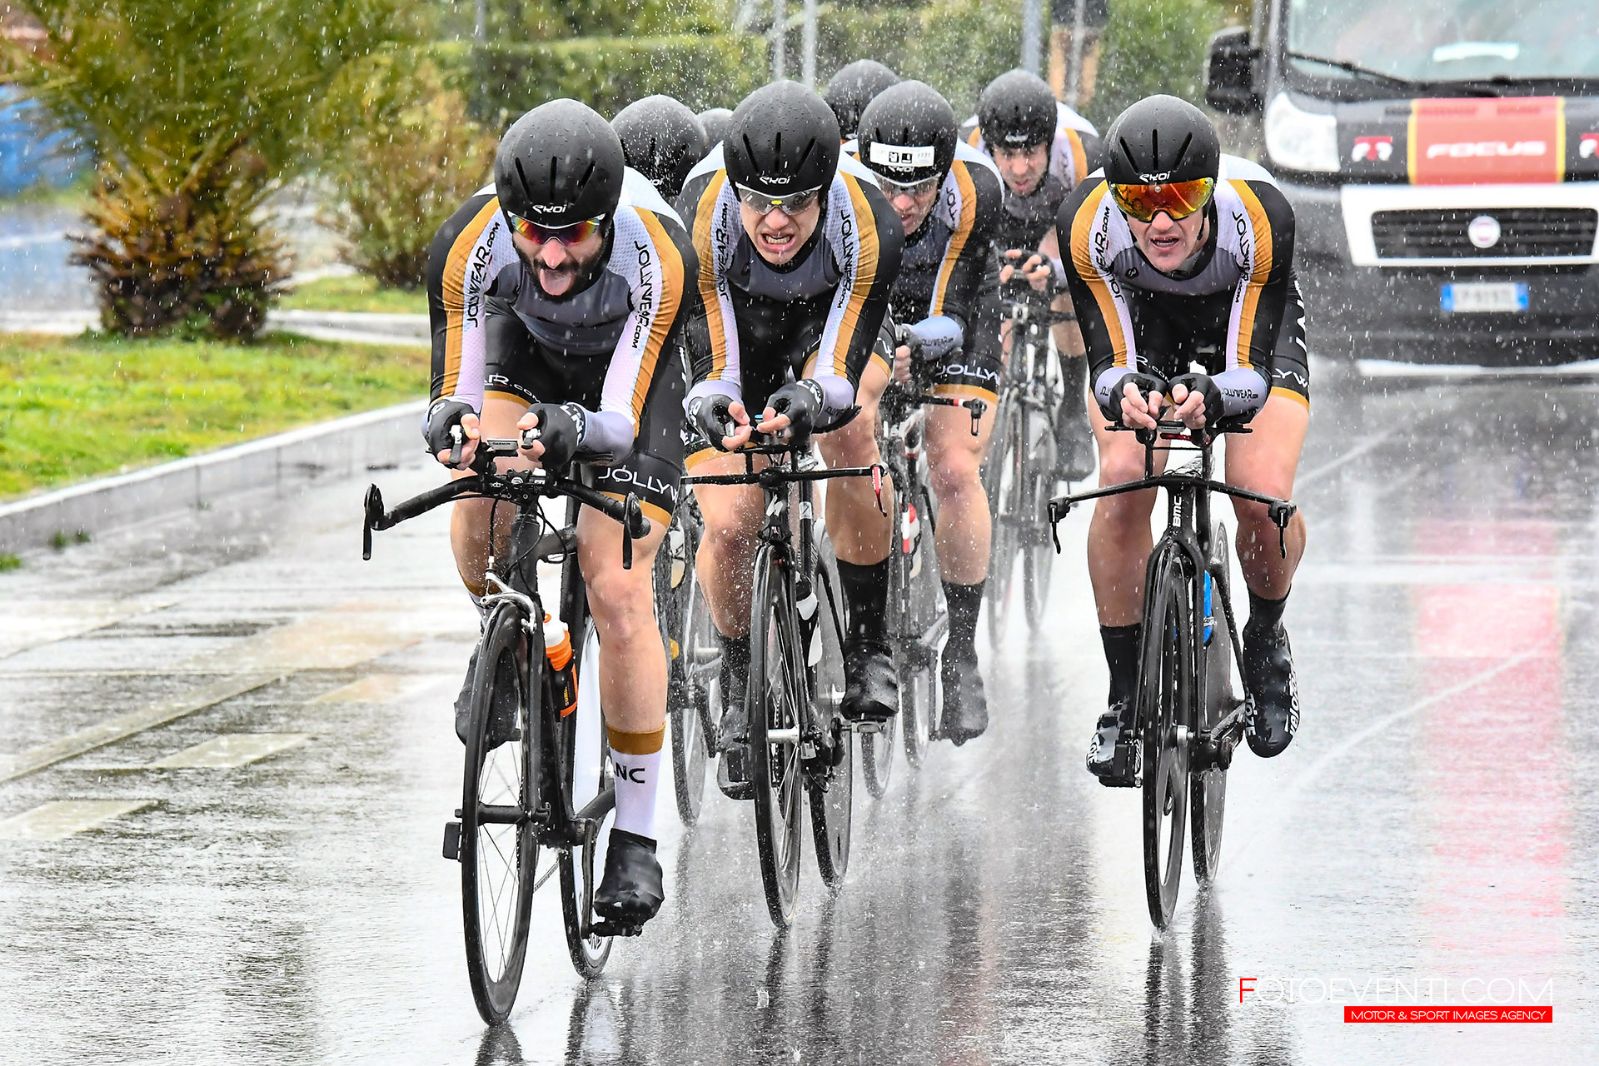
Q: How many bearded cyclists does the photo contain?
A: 1